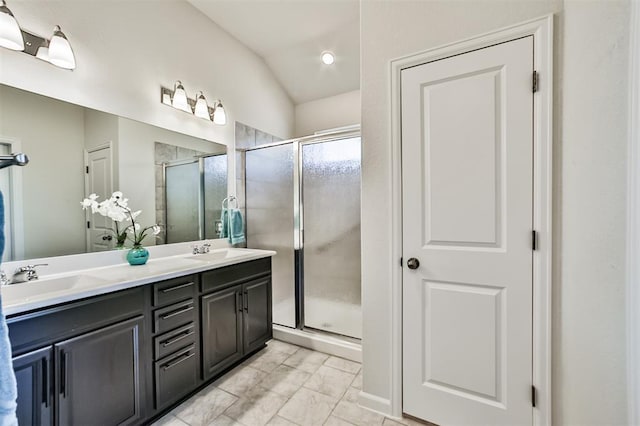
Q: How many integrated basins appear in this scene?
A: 2